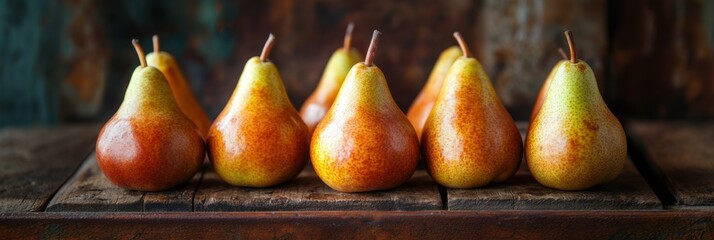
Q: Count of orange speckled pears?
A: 9